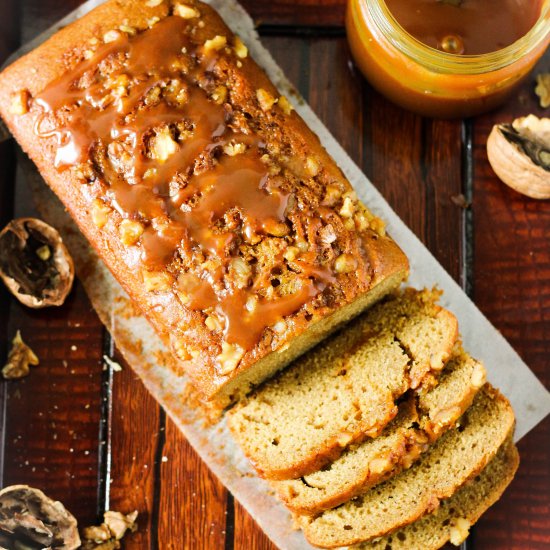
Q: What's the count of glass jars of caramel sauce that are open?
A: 1